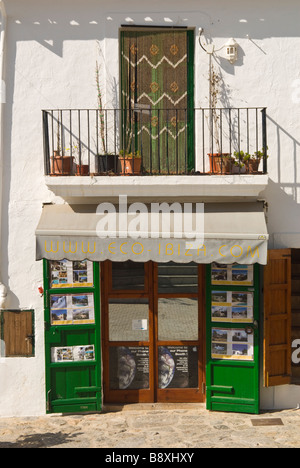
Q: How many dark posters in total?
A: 2